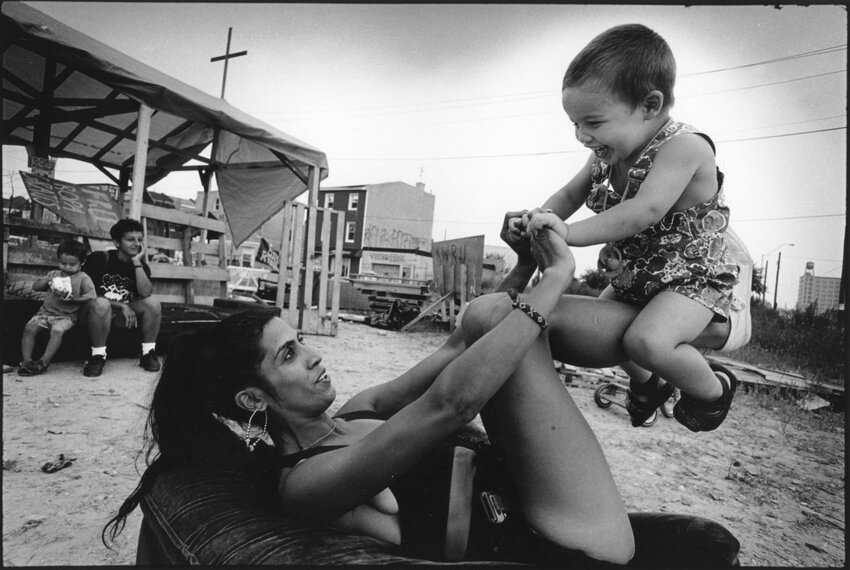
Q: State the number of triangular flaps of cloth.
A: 1